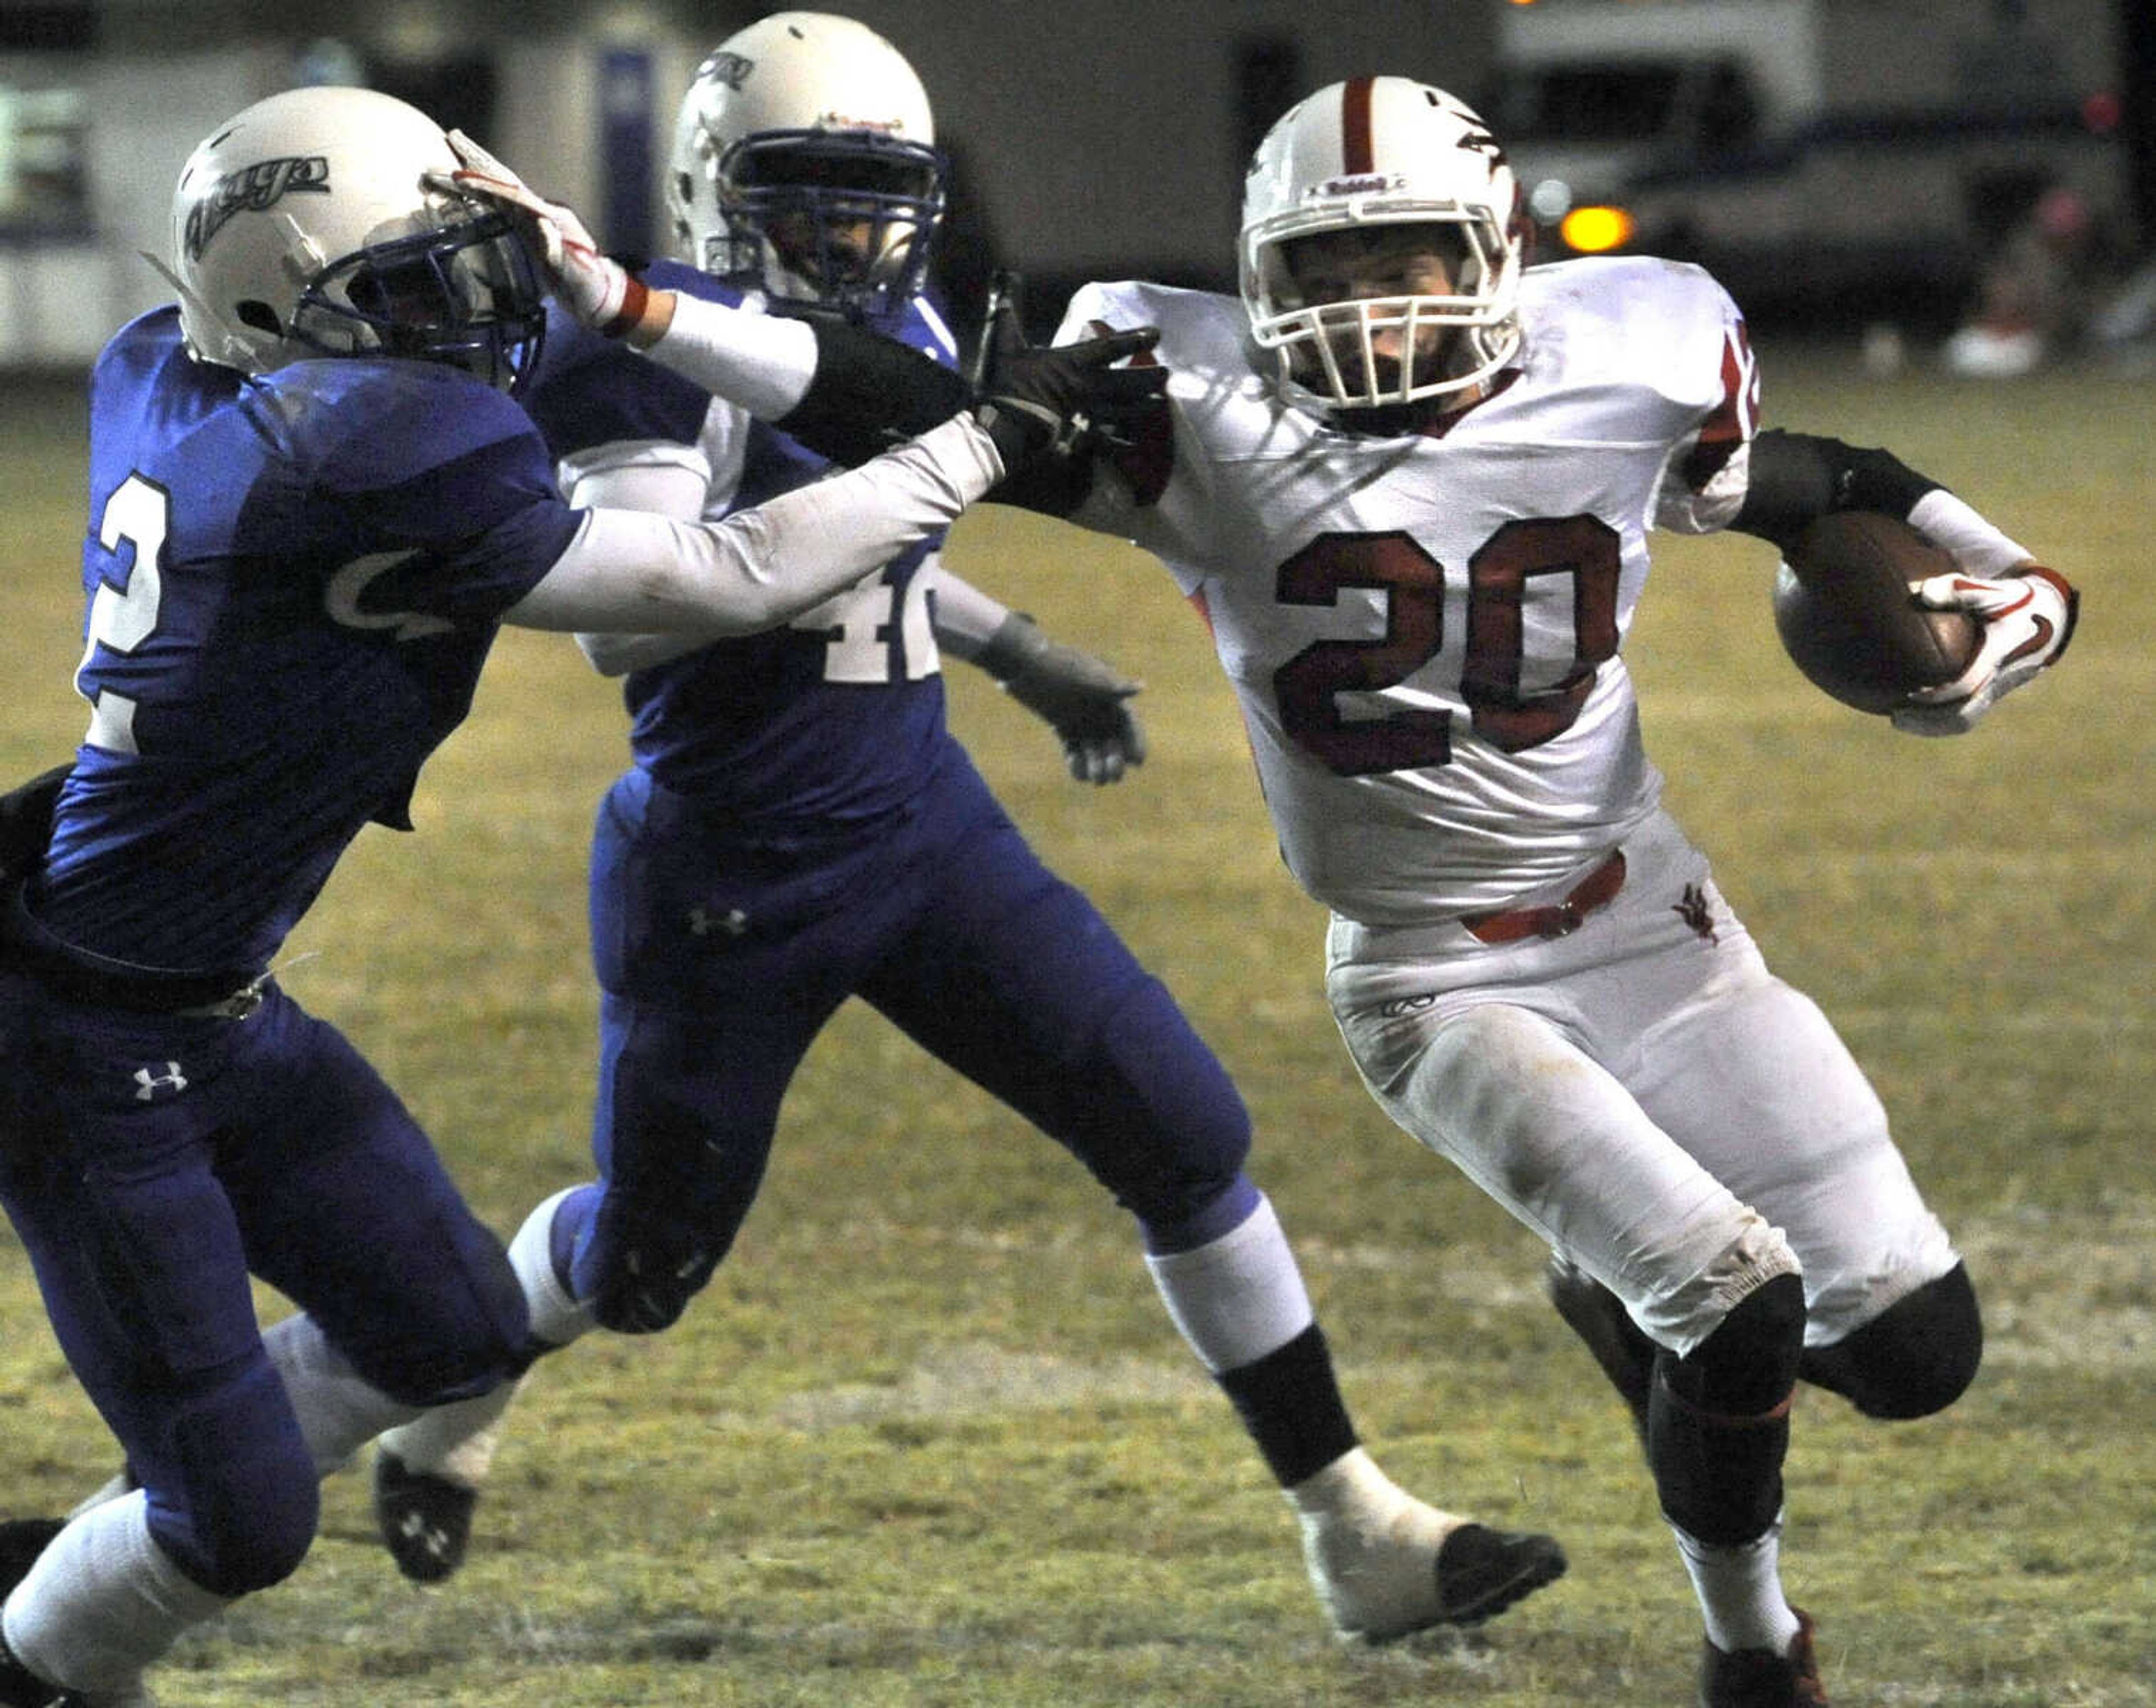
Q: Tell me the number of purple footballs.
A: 0